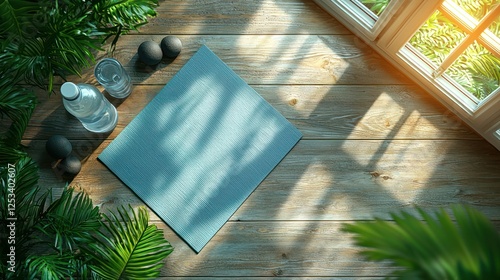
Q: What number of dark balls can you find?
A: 4